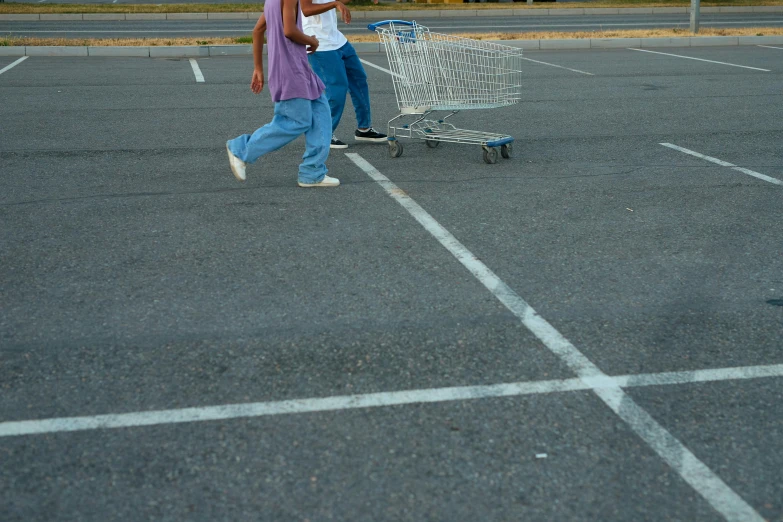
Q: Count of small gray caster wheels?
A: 4